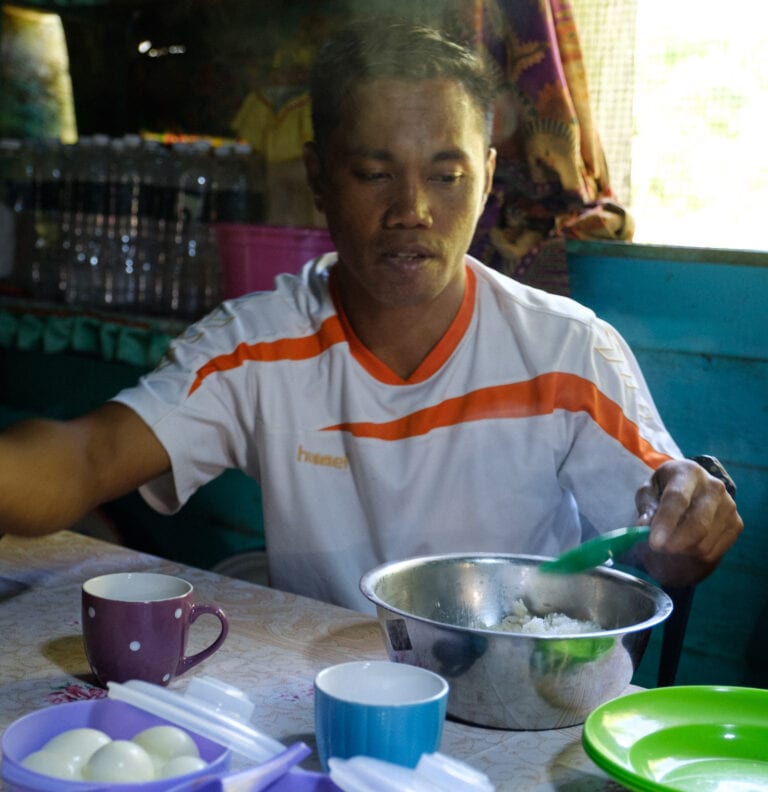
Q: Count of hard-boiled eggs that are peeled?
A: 5